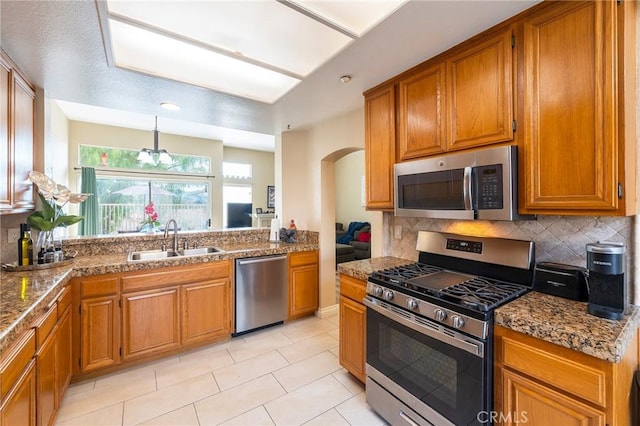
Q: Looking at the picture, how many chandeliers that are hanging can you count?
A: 1